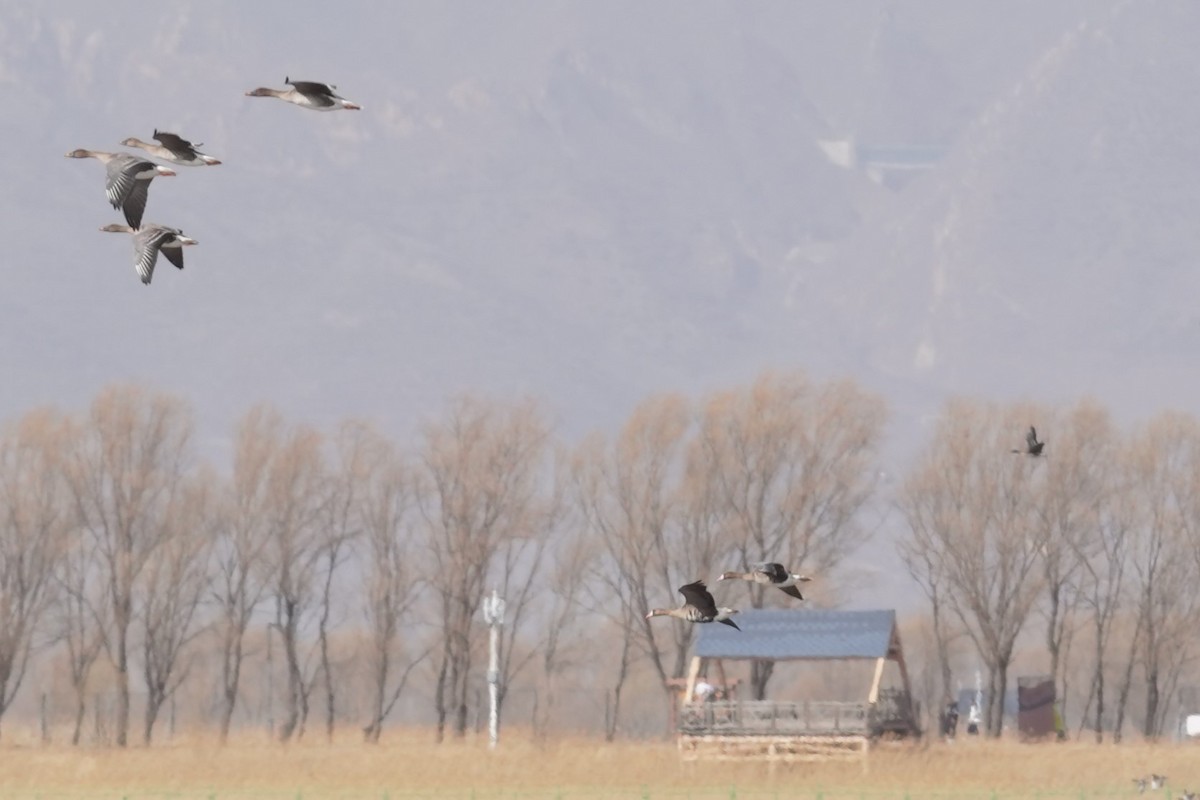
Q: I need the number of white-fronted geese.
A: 2